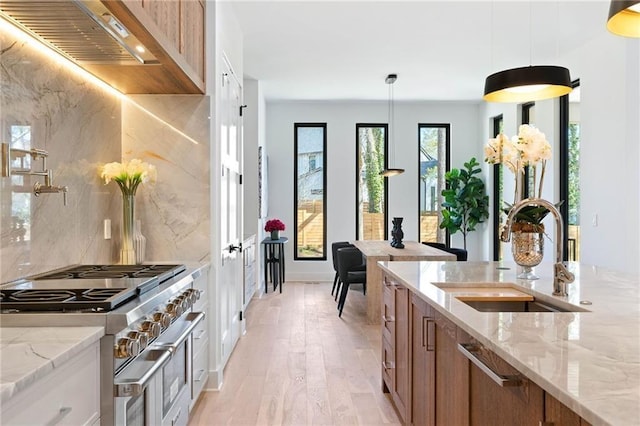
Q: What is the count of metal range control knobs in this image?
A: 9